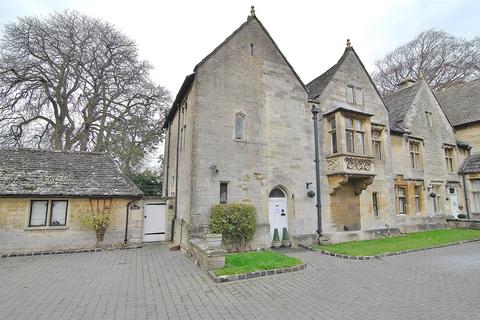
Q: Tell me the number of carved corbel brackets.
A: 2